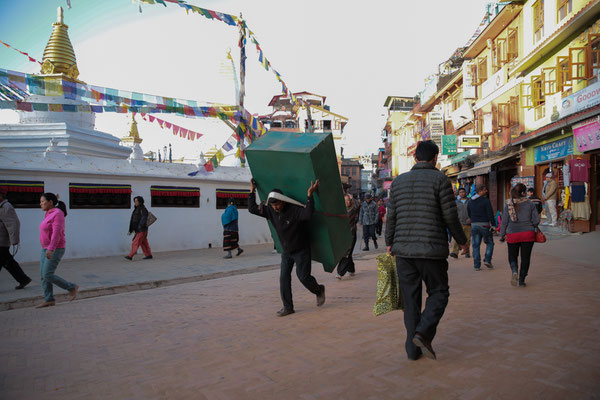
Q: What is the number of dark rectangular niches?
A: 4